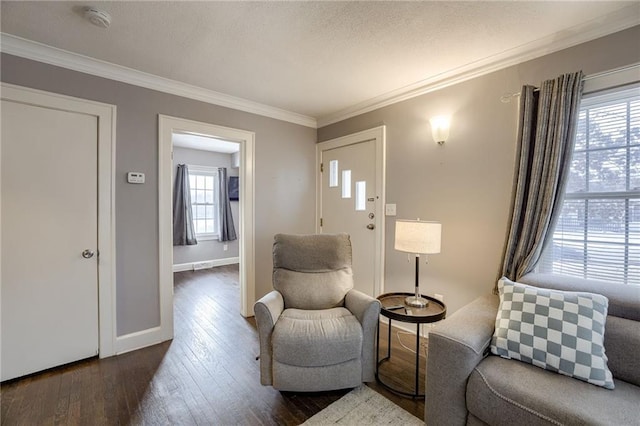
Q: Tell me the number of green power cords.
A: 0